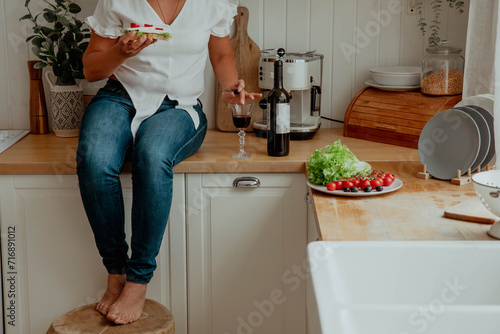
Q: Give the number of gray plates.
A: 3